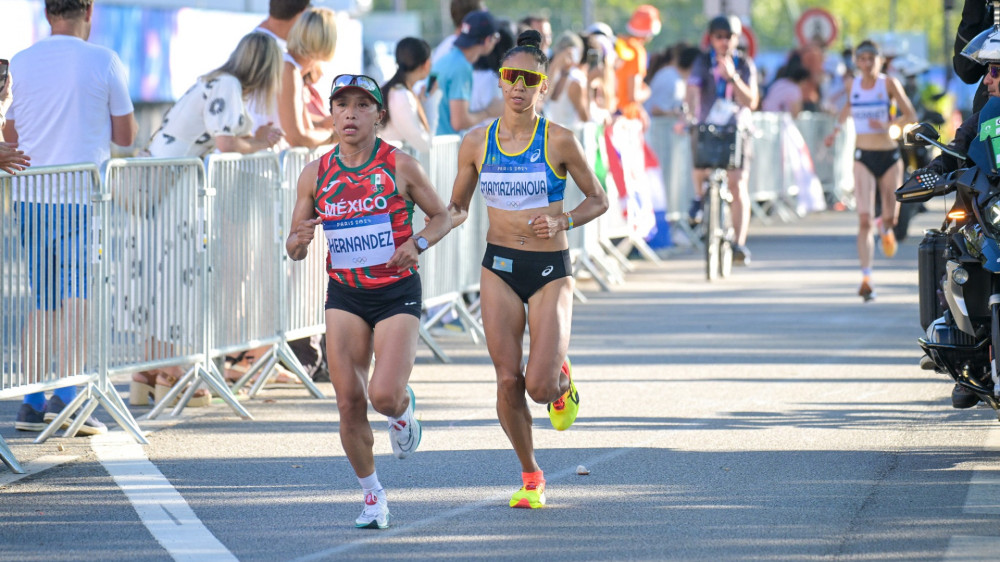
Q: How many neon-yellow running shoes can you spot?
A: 2